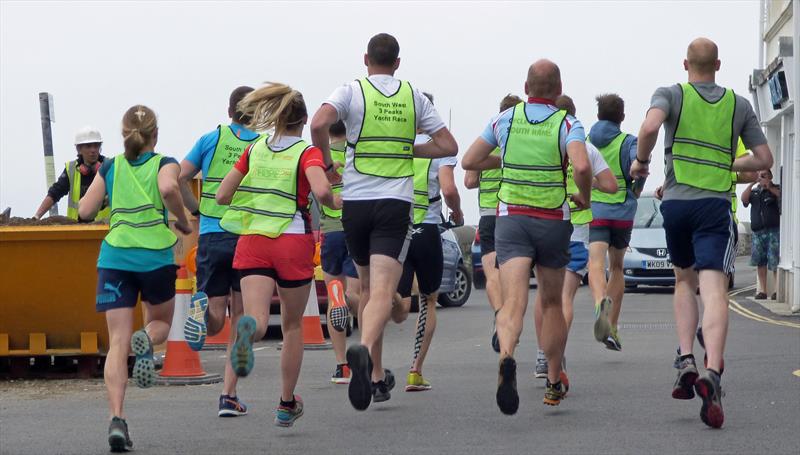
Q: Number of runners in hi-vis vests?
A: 12